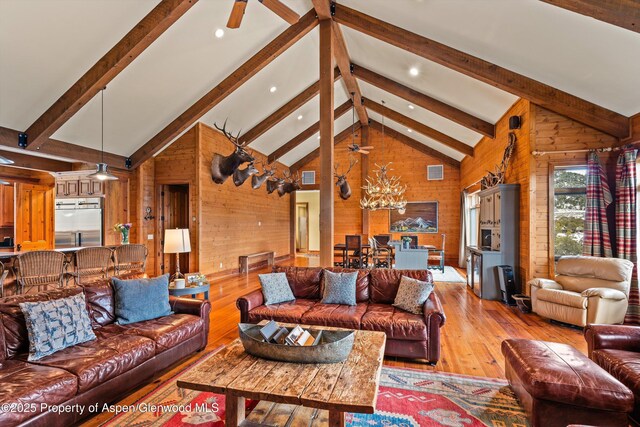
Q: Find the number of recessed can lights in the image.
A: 7